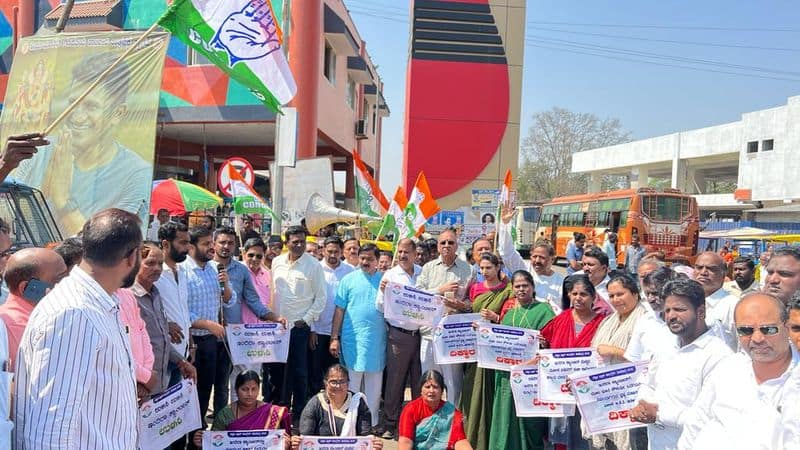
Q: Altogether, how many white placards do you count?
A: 10